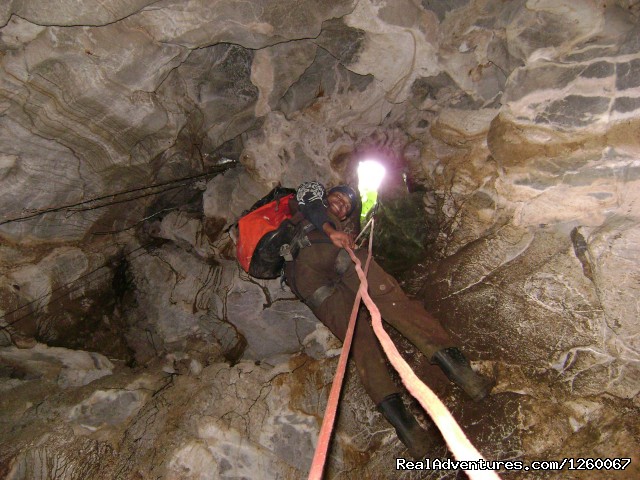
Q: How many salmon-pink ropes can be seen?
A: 2